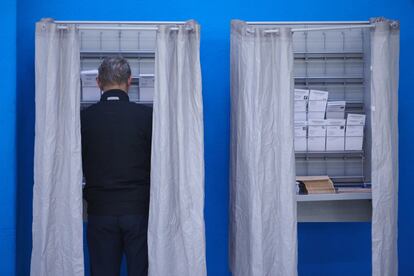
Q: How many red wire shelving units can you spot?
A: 0